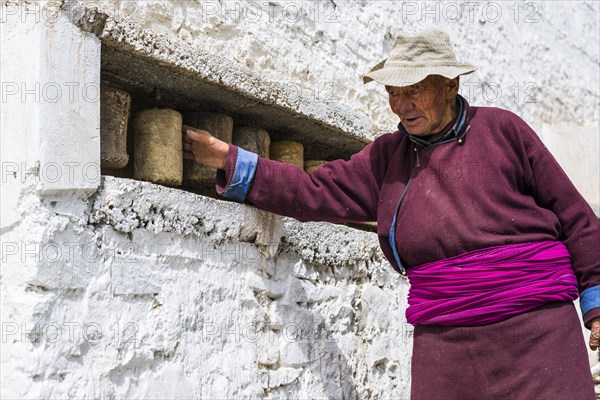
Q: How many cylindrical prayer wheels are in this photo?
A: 6